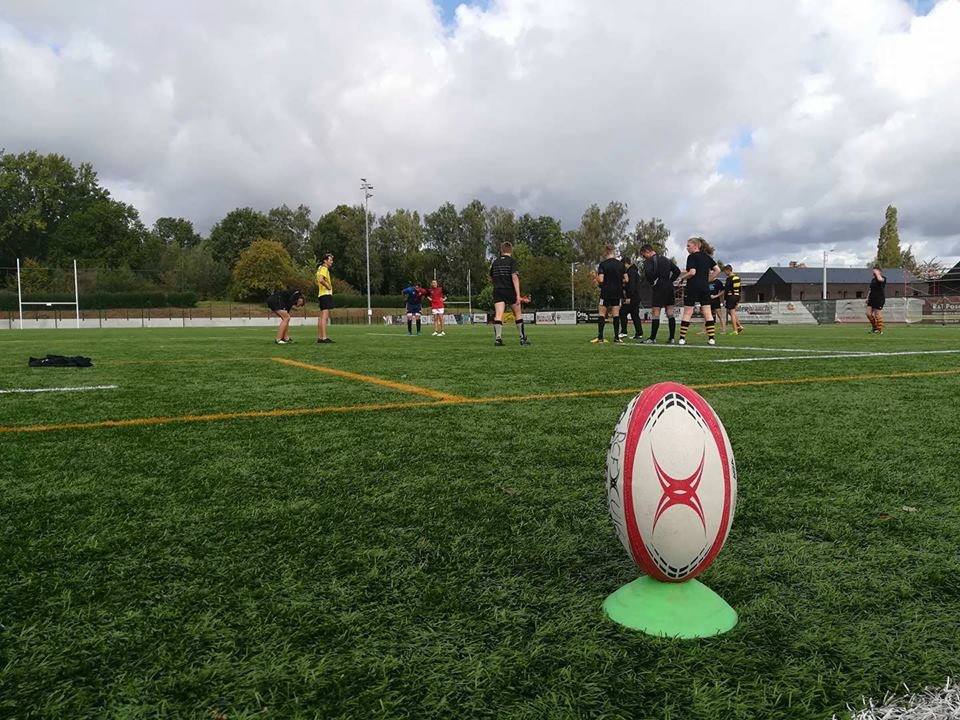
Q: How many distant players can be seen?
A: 12